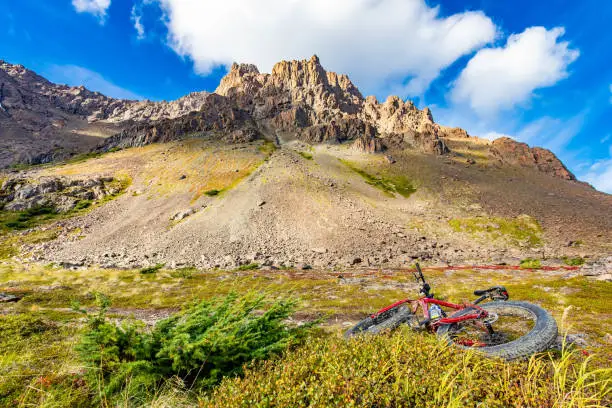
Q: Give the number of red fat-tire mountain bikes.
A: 1